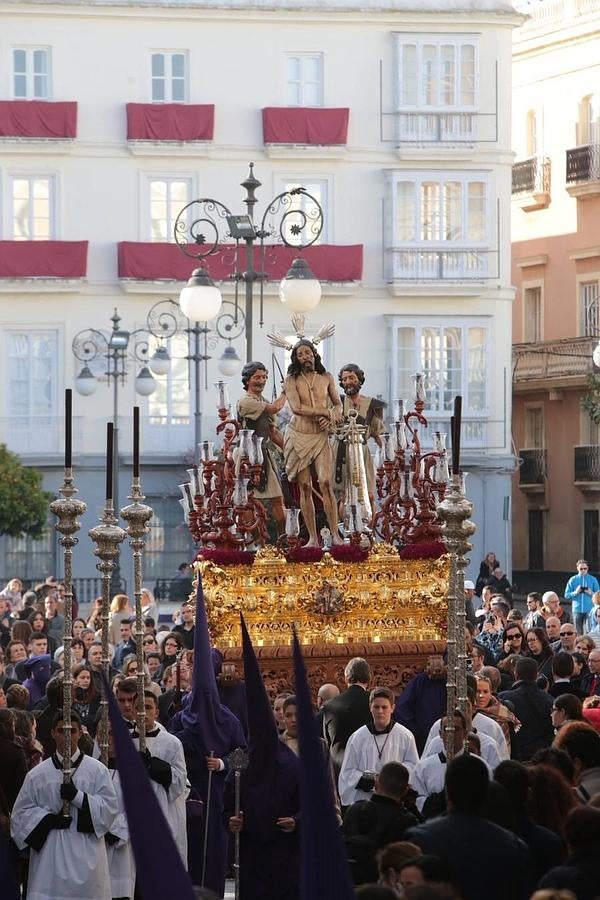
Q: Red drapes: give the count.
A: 5